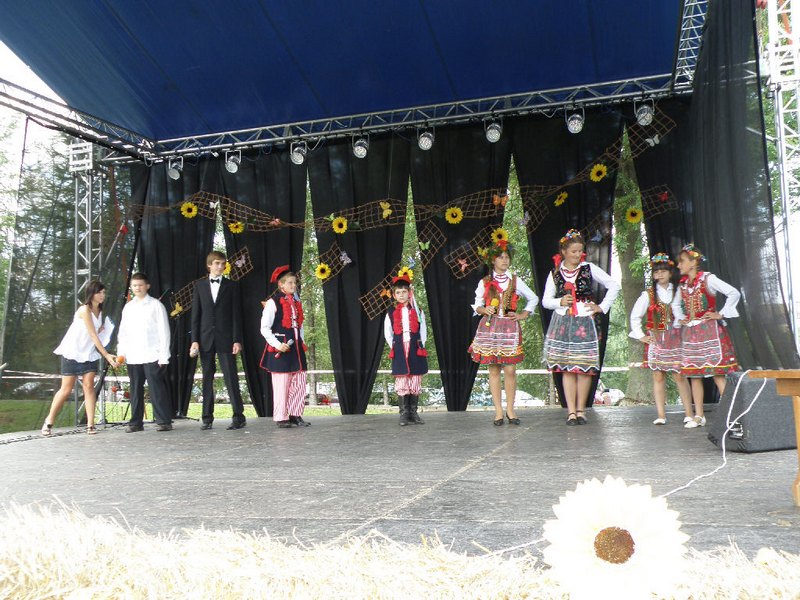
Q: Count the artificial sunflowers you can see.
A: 12